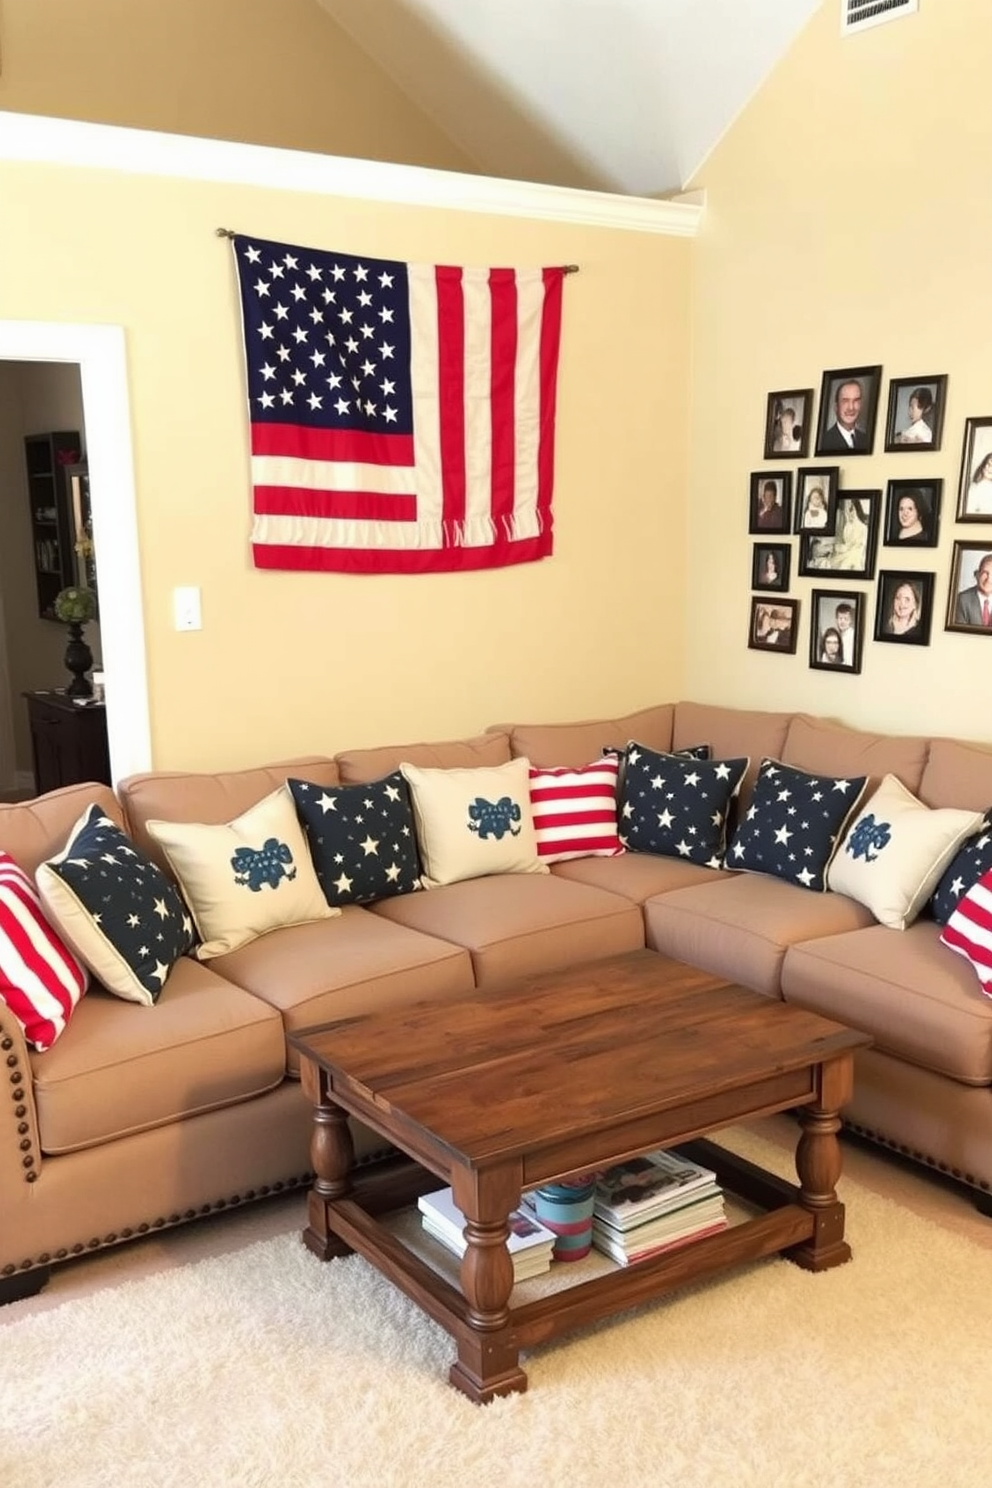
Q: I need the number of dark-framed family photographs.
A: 13